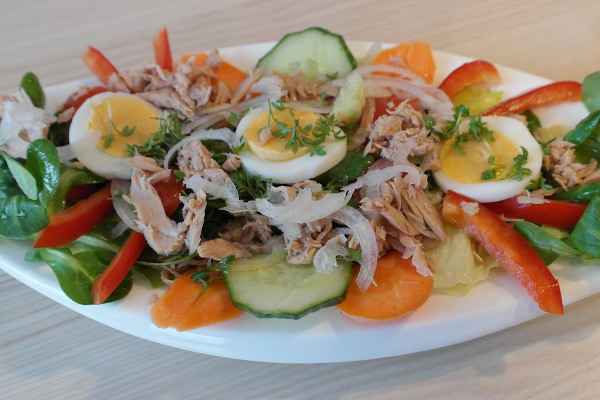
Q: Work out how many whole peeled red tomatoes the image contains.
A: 0